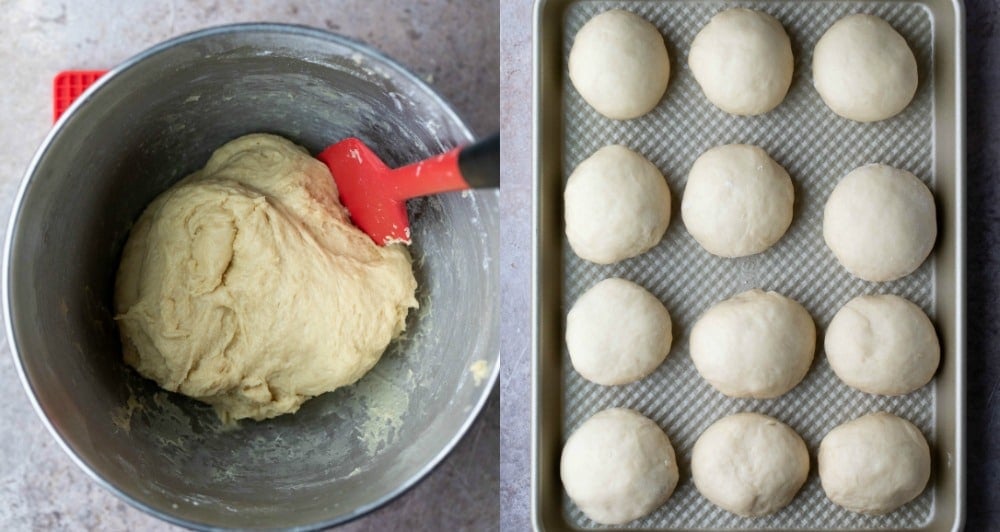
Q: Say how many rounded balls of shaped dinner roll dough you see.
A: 12